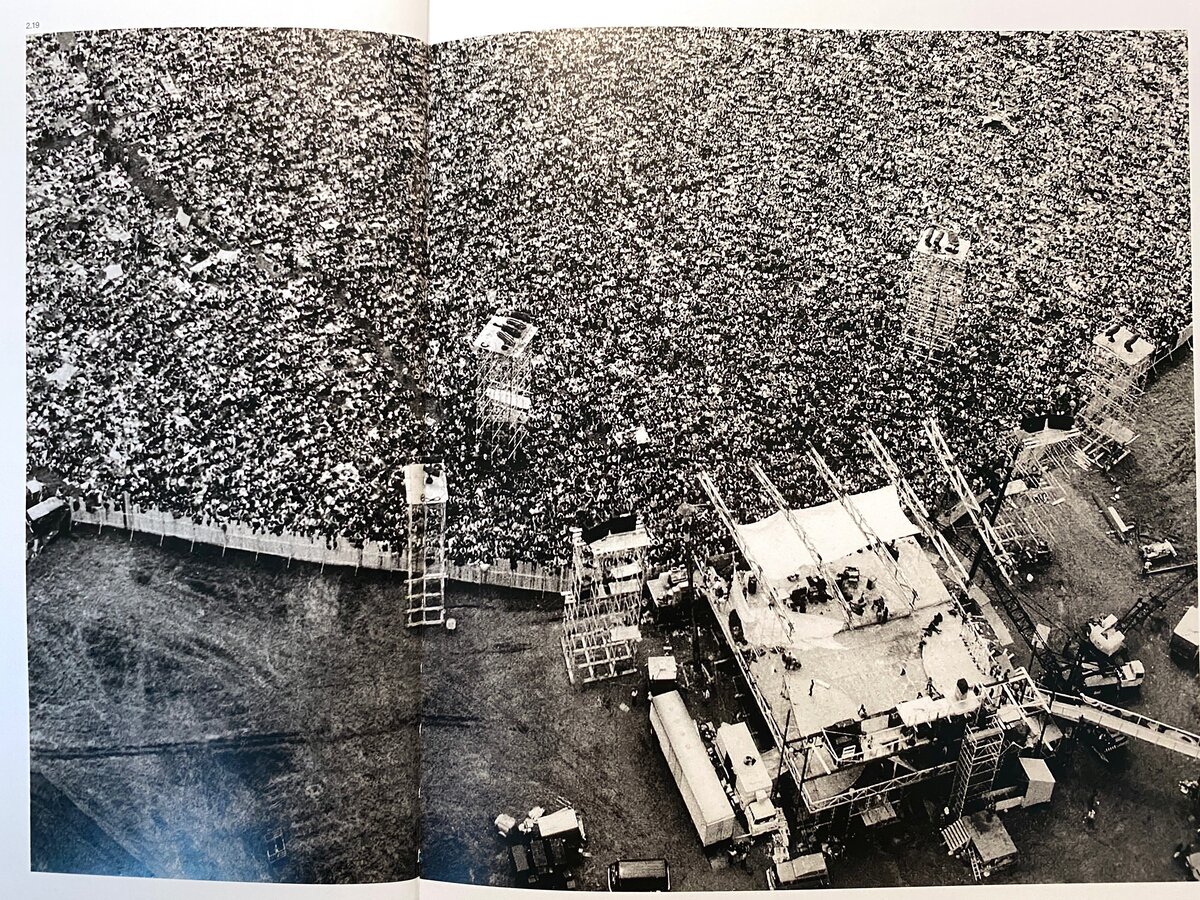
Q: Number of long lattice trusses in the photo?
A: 5